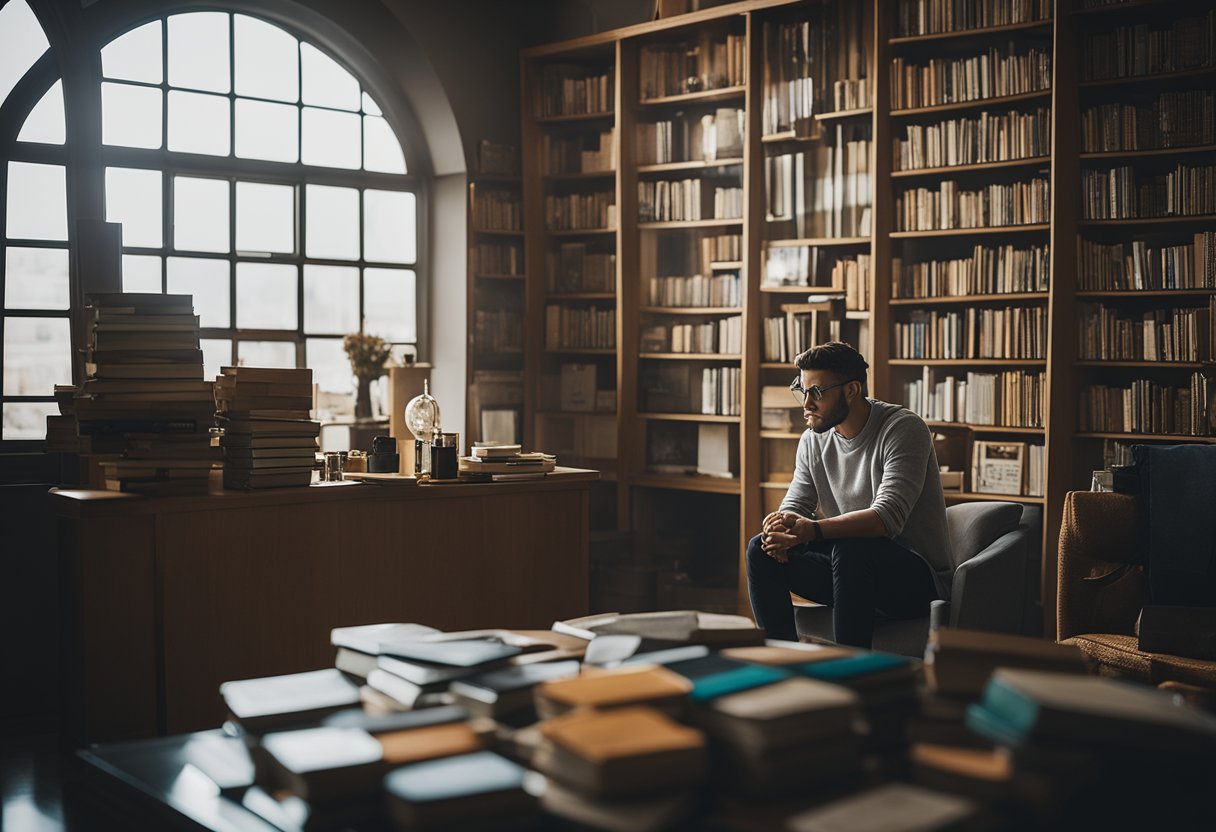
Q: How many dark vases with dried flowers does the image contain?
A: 1